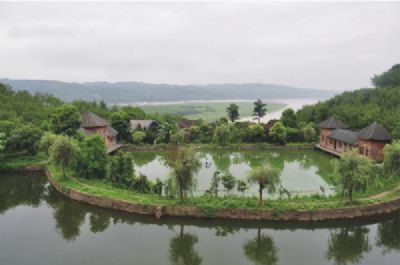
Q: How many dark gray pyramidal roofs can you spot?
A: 3